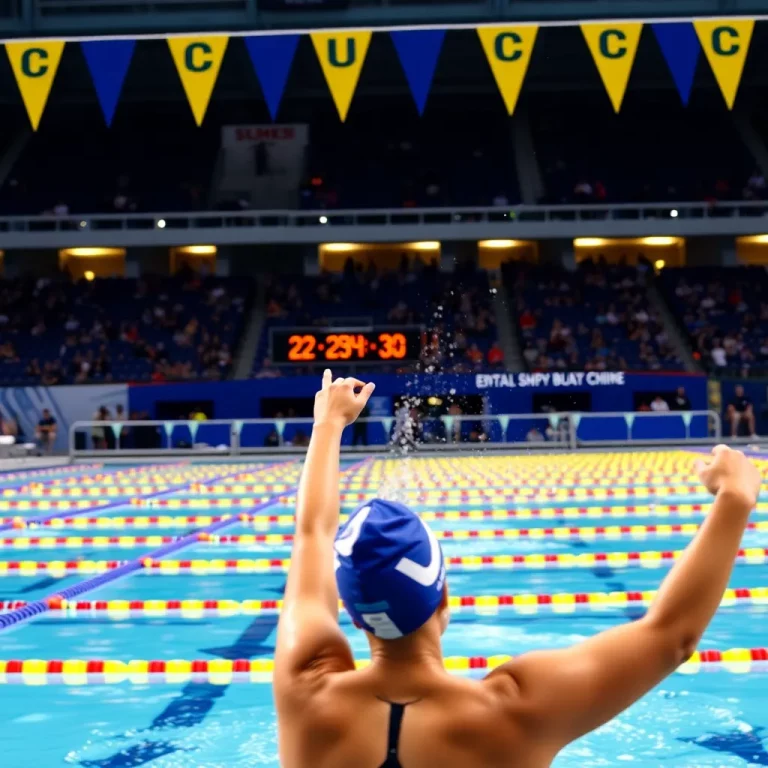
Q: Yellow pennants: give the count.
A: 6